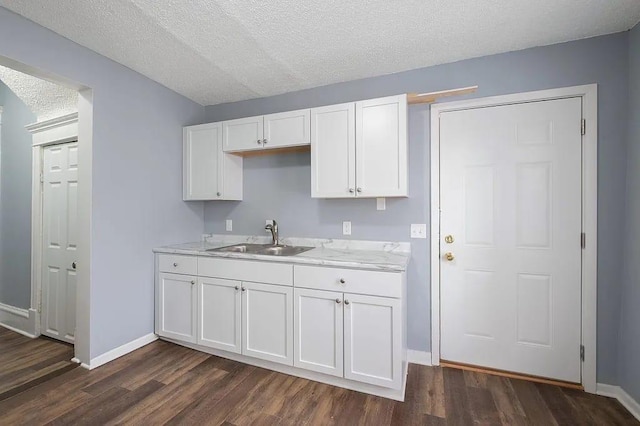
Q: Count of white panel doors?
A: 2